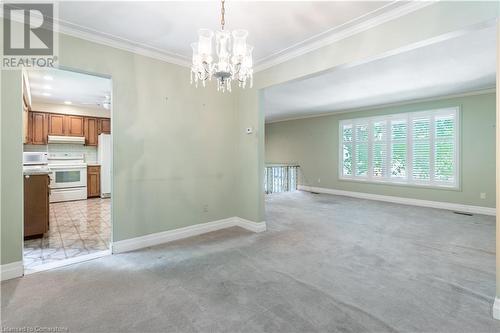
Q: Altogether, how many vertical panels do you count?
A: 6